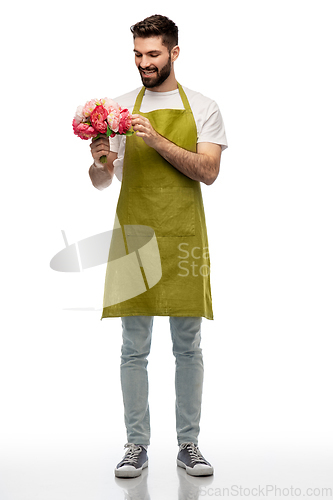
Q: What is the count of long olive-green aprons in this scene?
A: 1